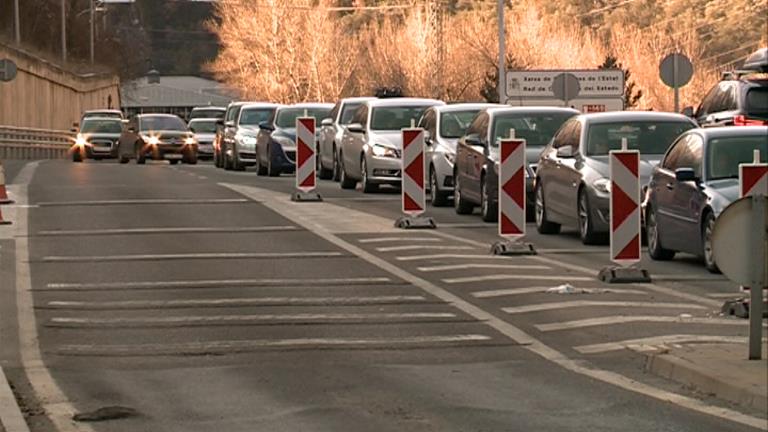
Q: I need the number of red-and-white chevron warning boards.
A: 5